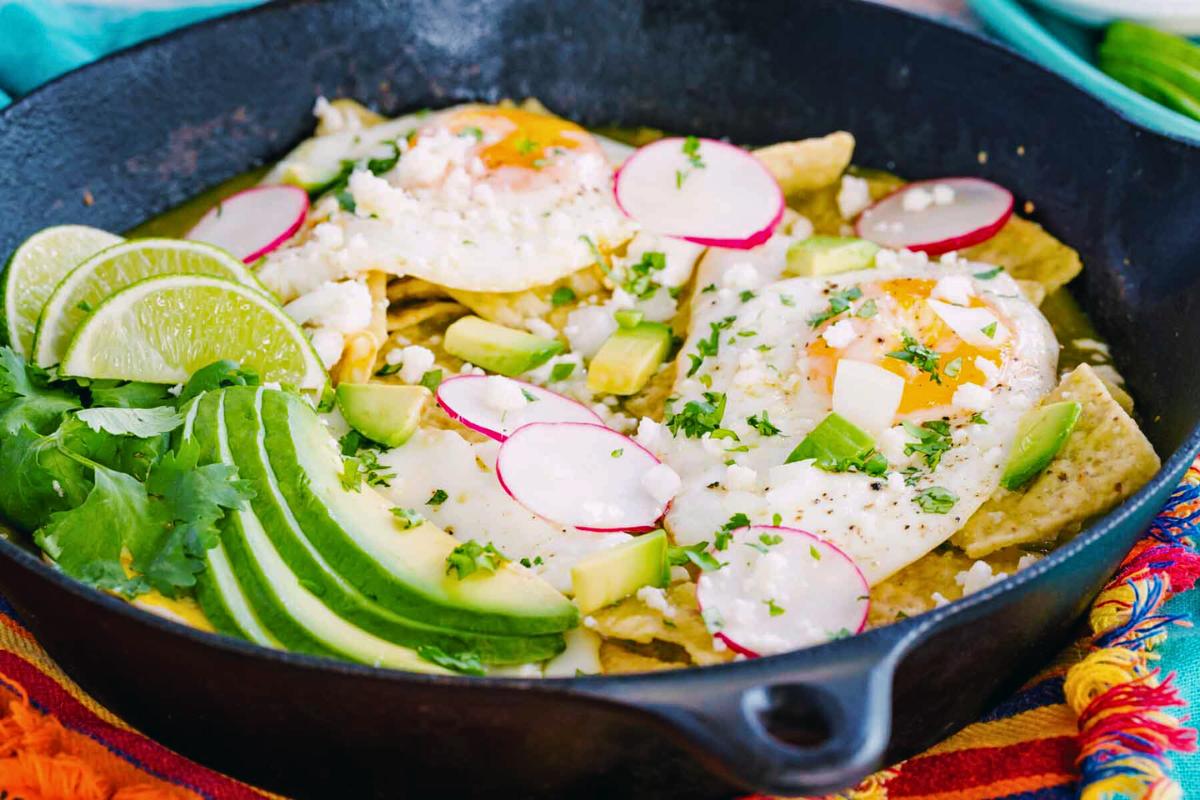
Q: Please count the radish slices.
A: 6